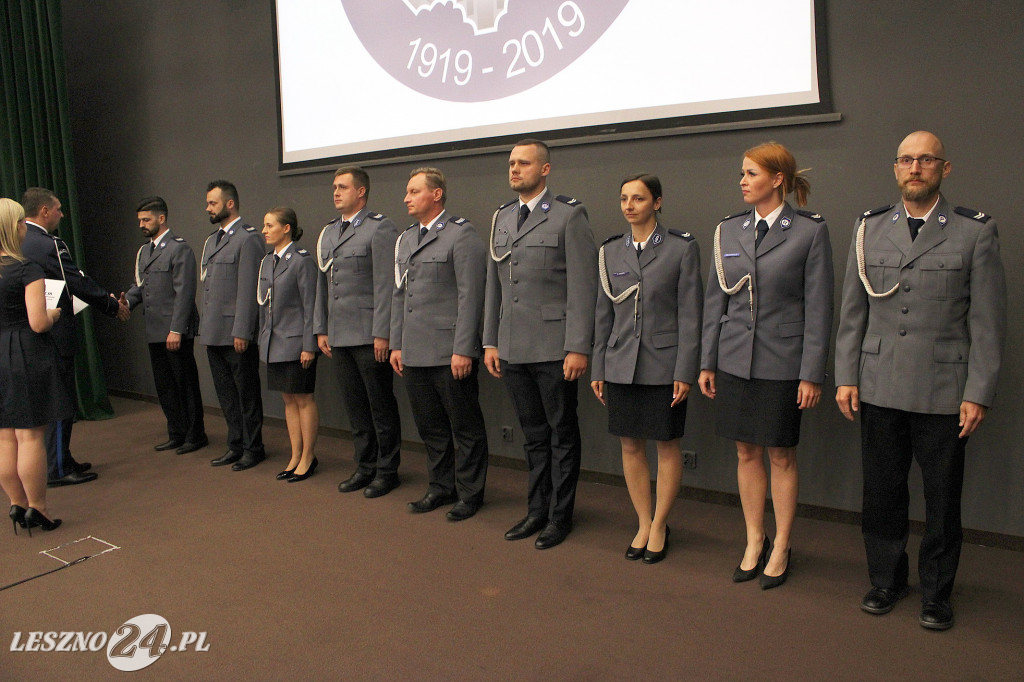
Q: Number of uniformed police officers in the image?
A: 10